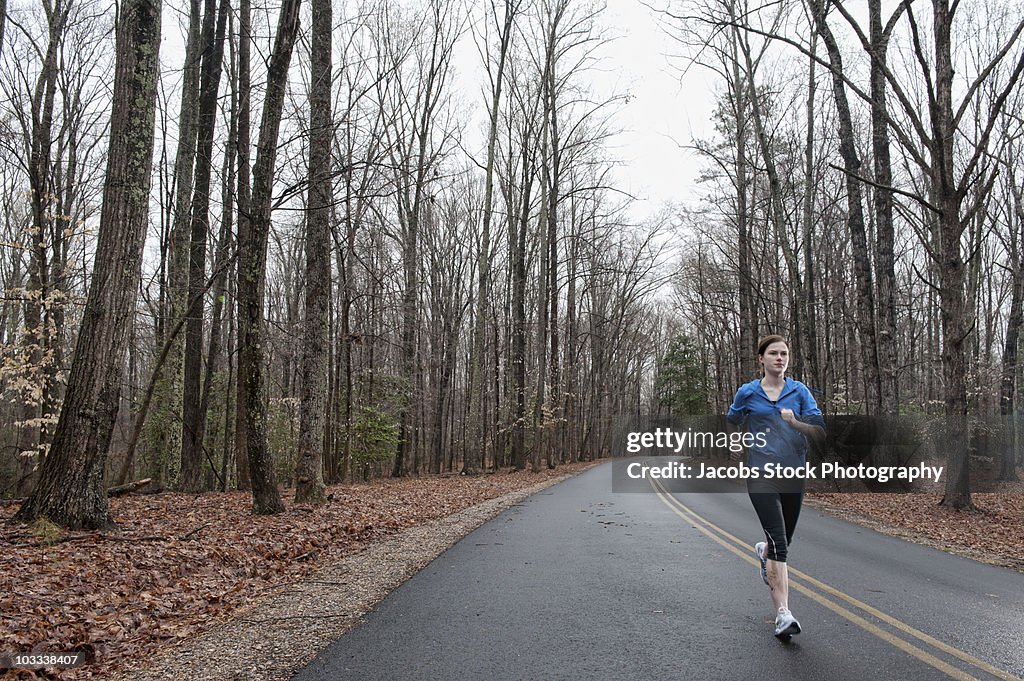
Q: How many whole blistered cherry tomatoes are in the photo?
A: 0